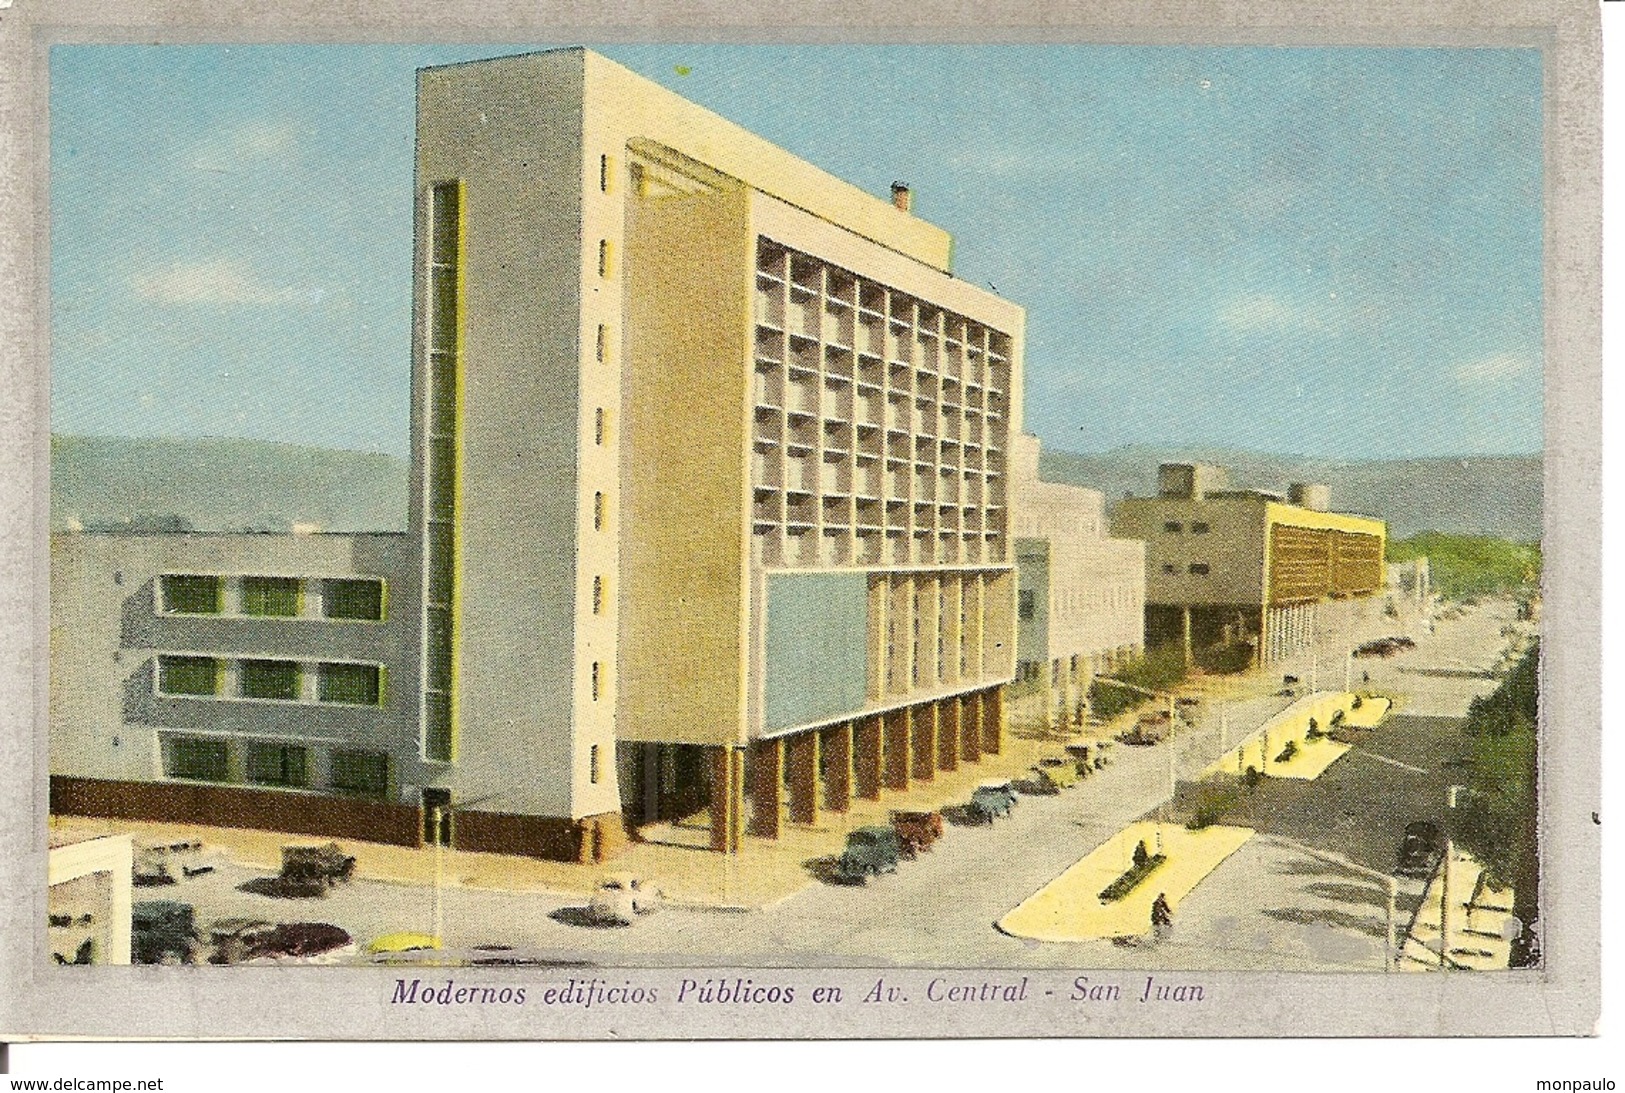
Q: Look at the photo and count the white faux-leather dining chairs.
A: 0